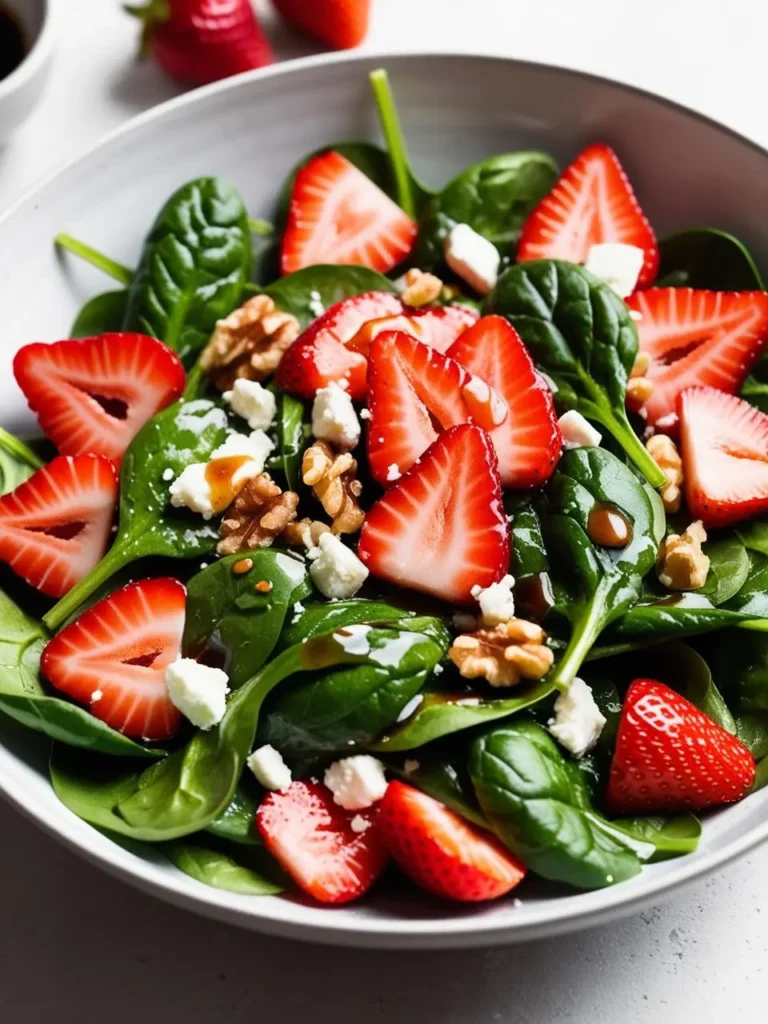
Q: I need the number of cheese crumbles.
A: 12